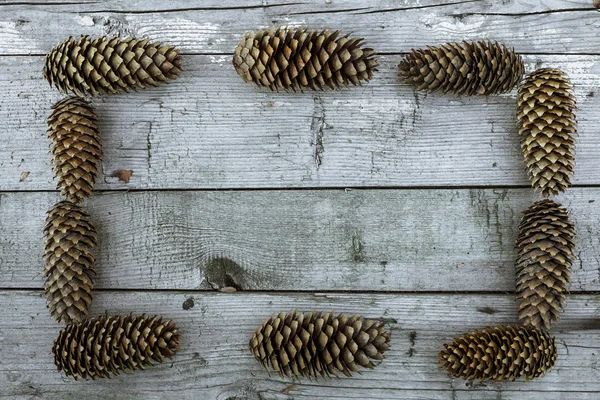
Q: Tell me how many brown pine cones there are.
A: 10